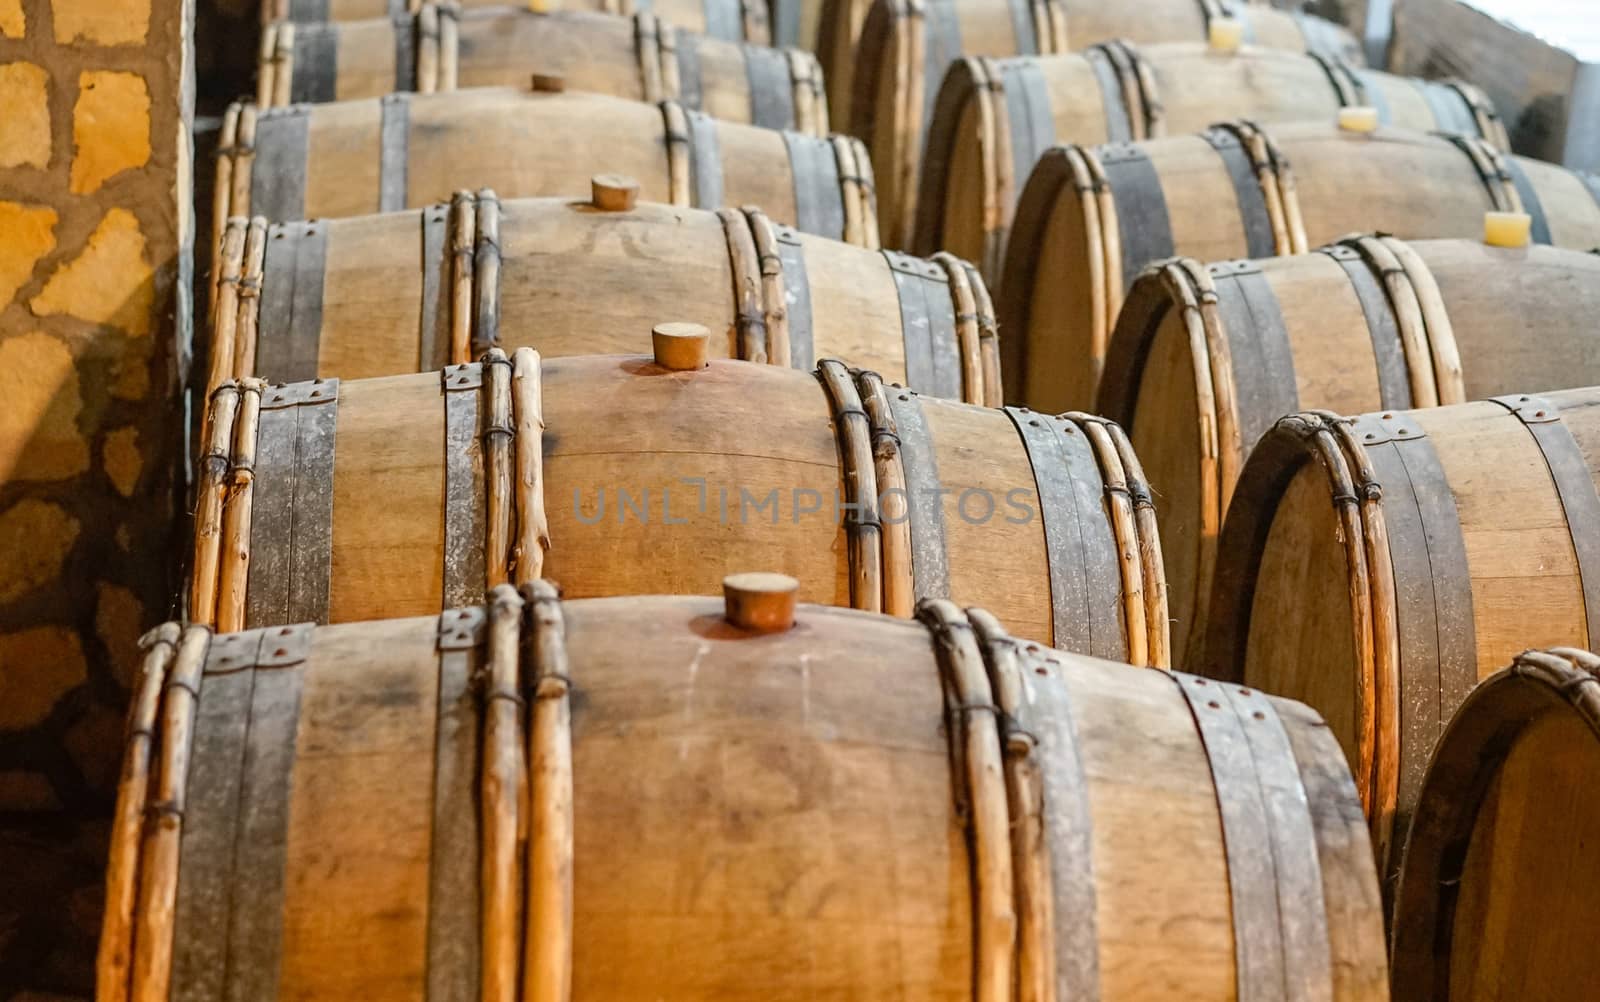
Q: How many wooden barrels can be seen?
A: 13